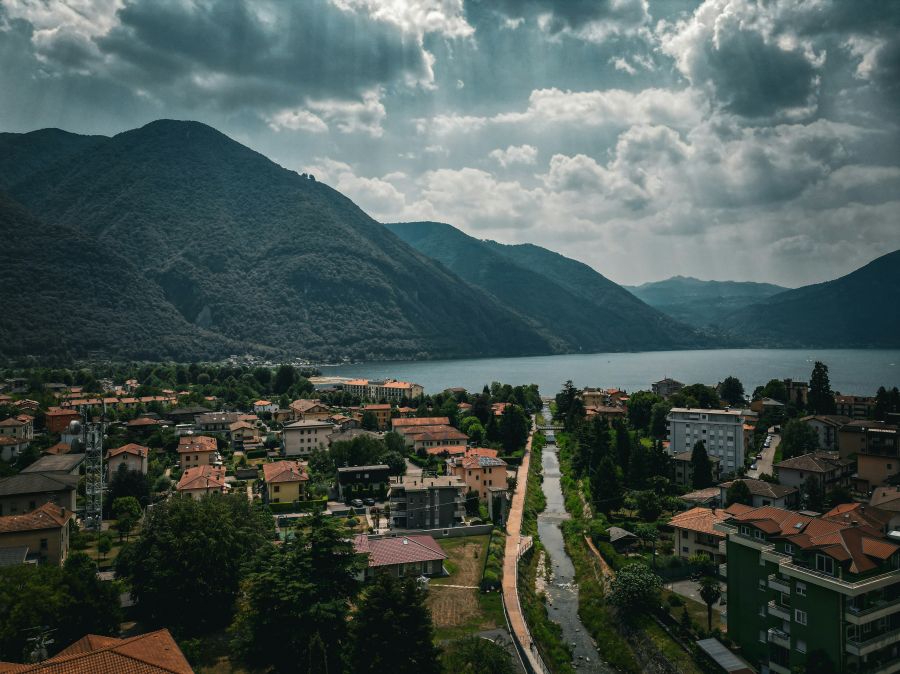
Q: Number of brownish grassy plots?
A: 2